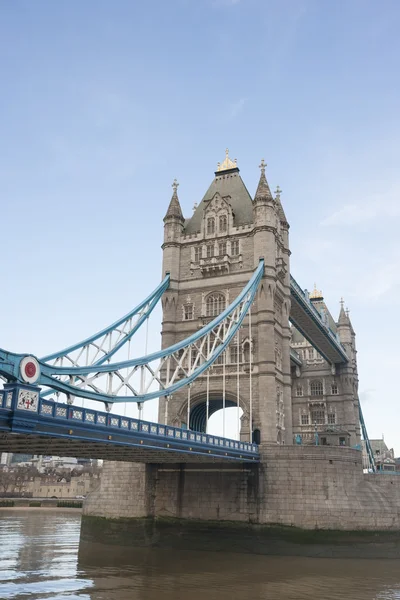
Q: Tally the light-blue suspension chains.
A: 2